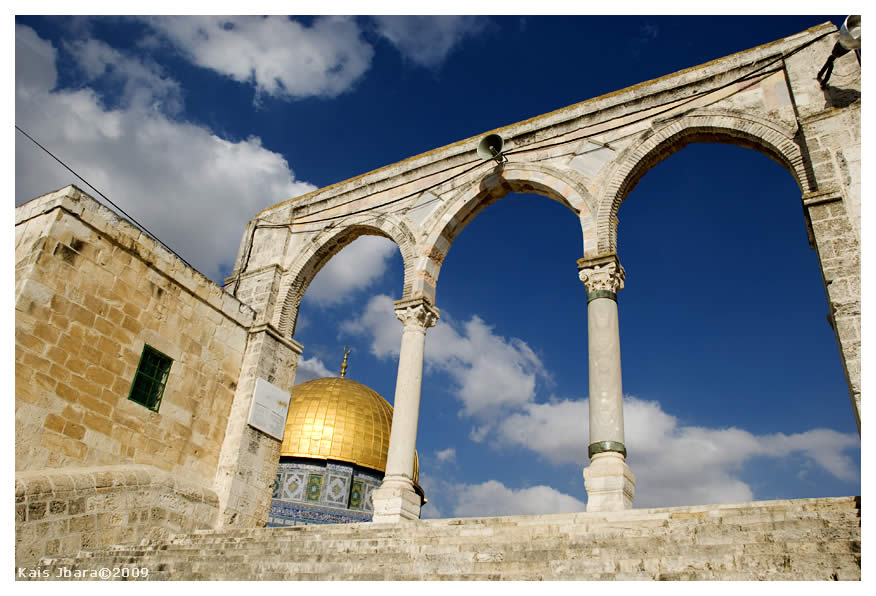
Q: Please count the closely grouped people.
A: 0